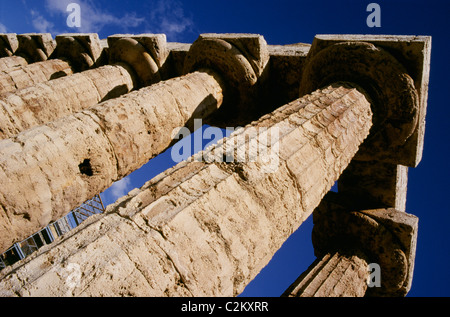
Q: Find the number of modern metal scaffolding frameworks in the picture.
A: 1